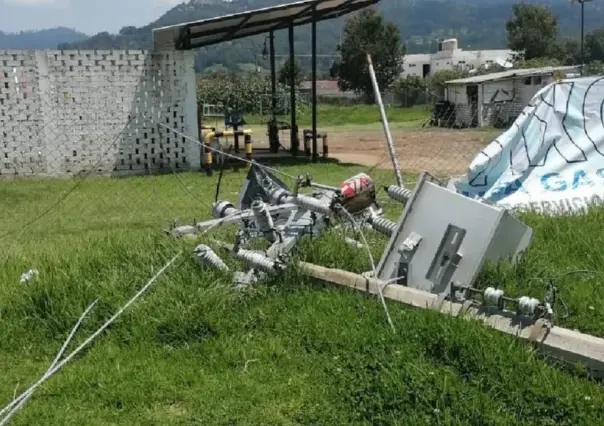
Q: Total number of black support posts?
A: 3